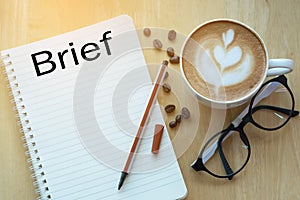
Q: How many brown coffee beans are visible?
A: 11